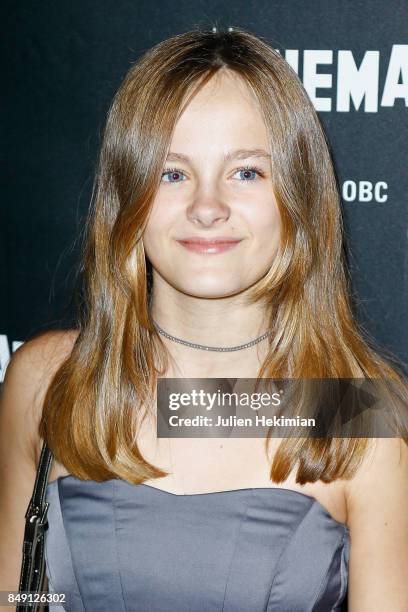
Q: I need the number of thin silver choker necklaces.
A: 1